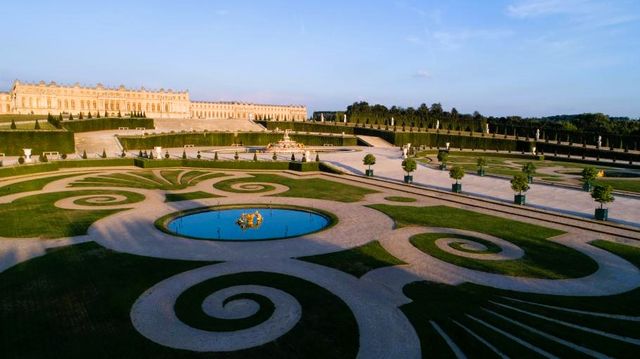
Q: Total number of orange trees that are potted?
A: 9